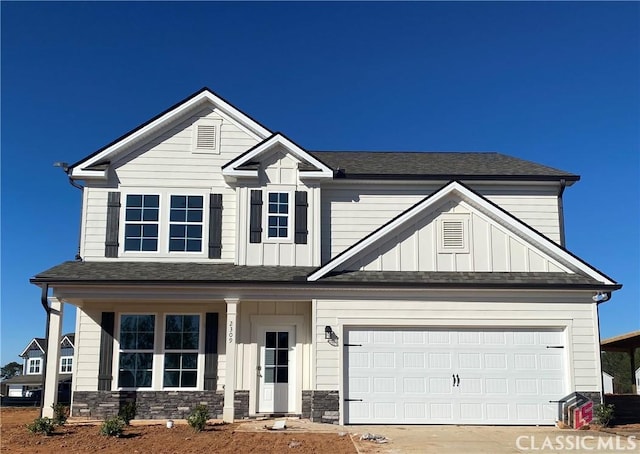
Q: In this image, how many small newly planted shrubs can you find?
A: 6